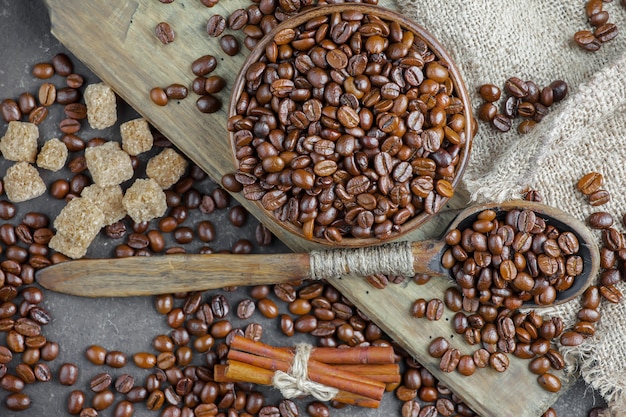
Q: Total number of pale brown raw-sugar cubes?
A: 10